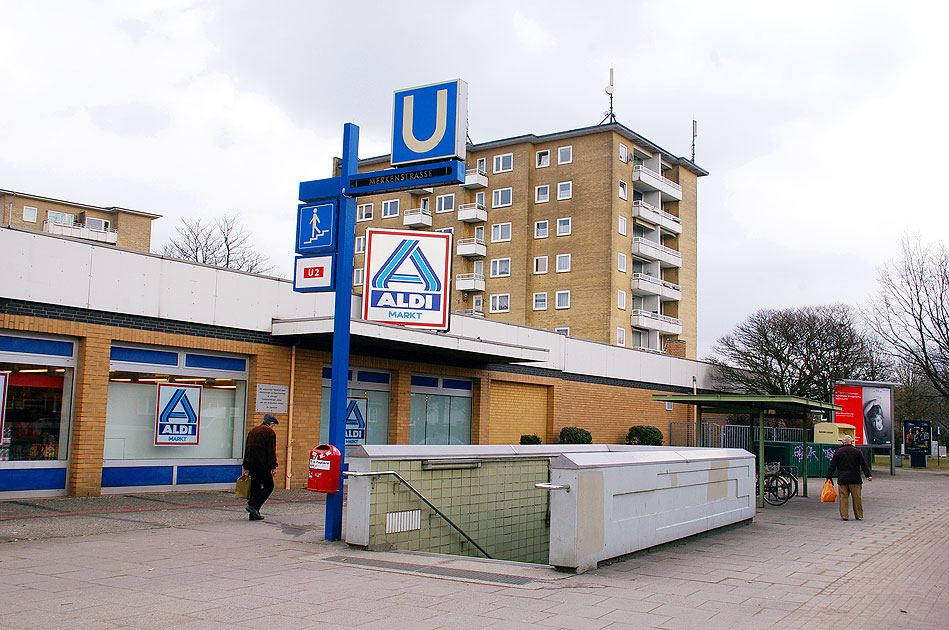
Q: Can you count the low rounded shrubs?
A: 3